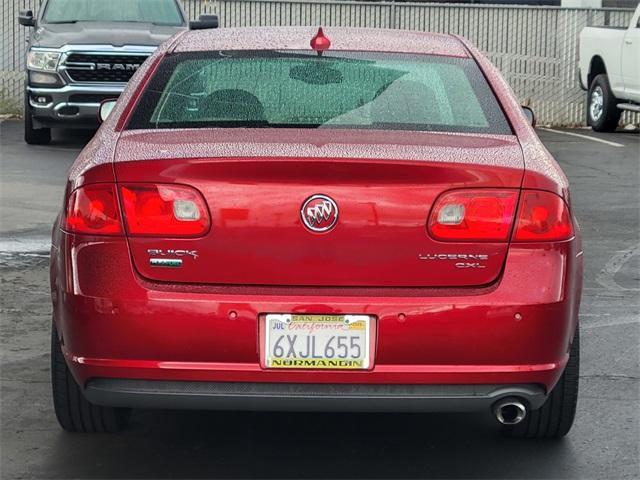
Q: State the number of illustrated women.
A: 0